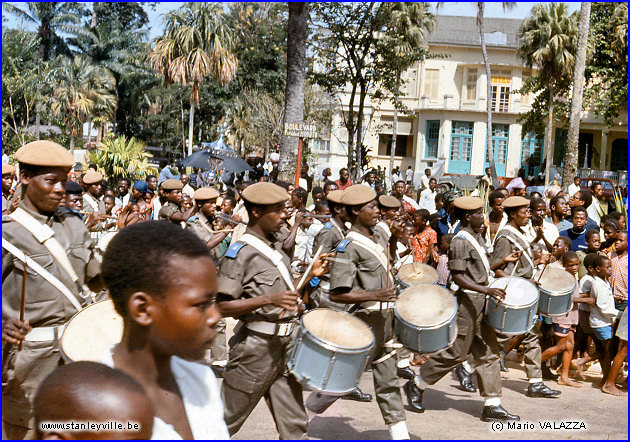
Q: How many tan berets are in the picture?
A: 11